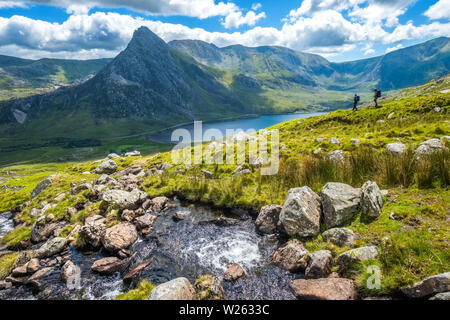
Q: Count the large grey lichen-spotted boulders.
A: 3